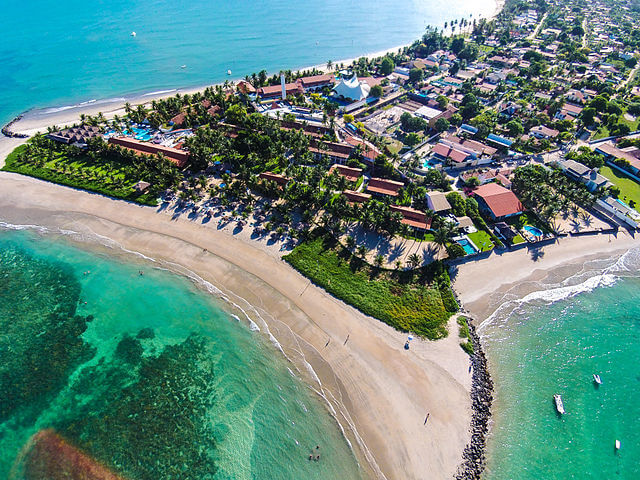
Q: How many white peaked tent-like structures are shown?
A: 1